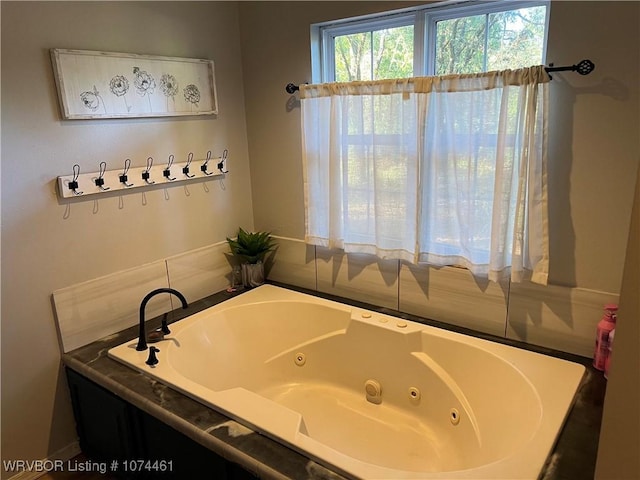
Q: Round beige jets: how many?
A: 3